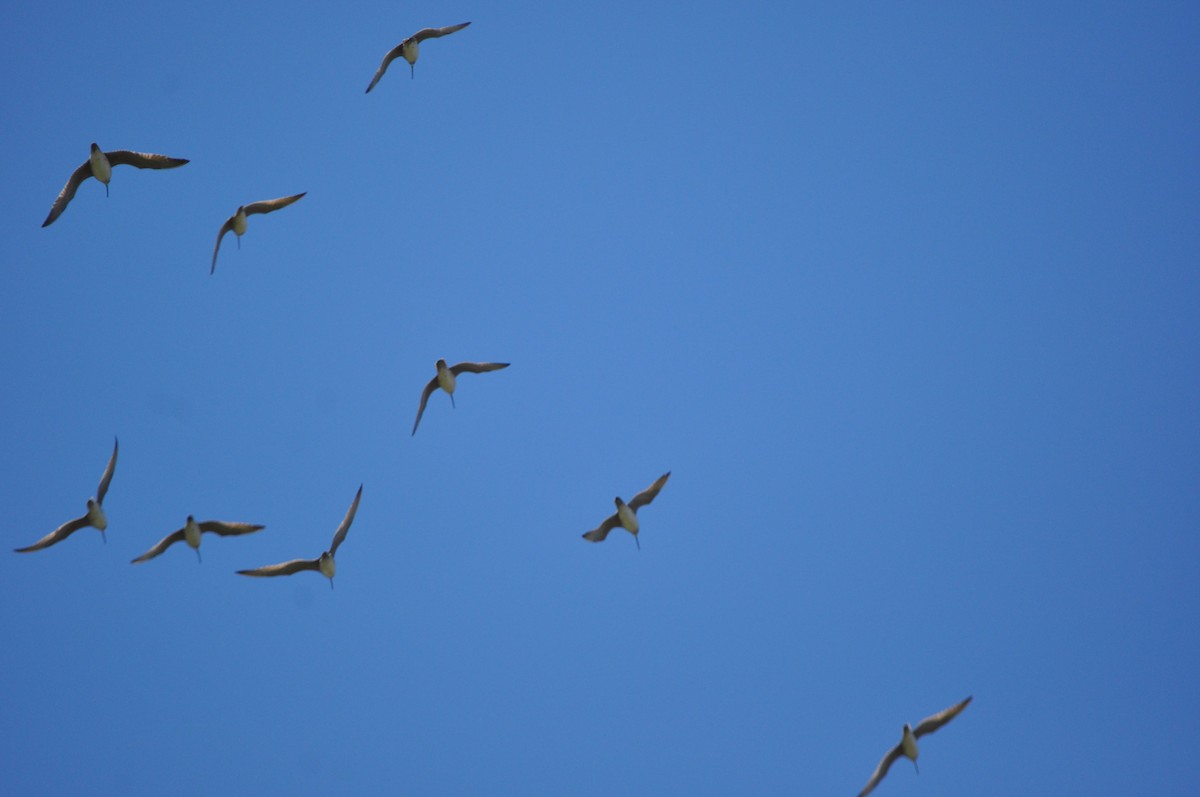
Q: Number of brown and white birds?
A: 9